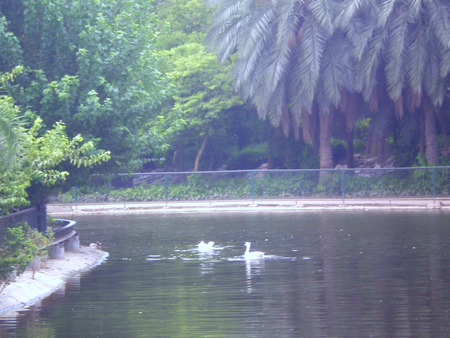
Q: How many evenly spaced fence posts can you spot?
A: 5